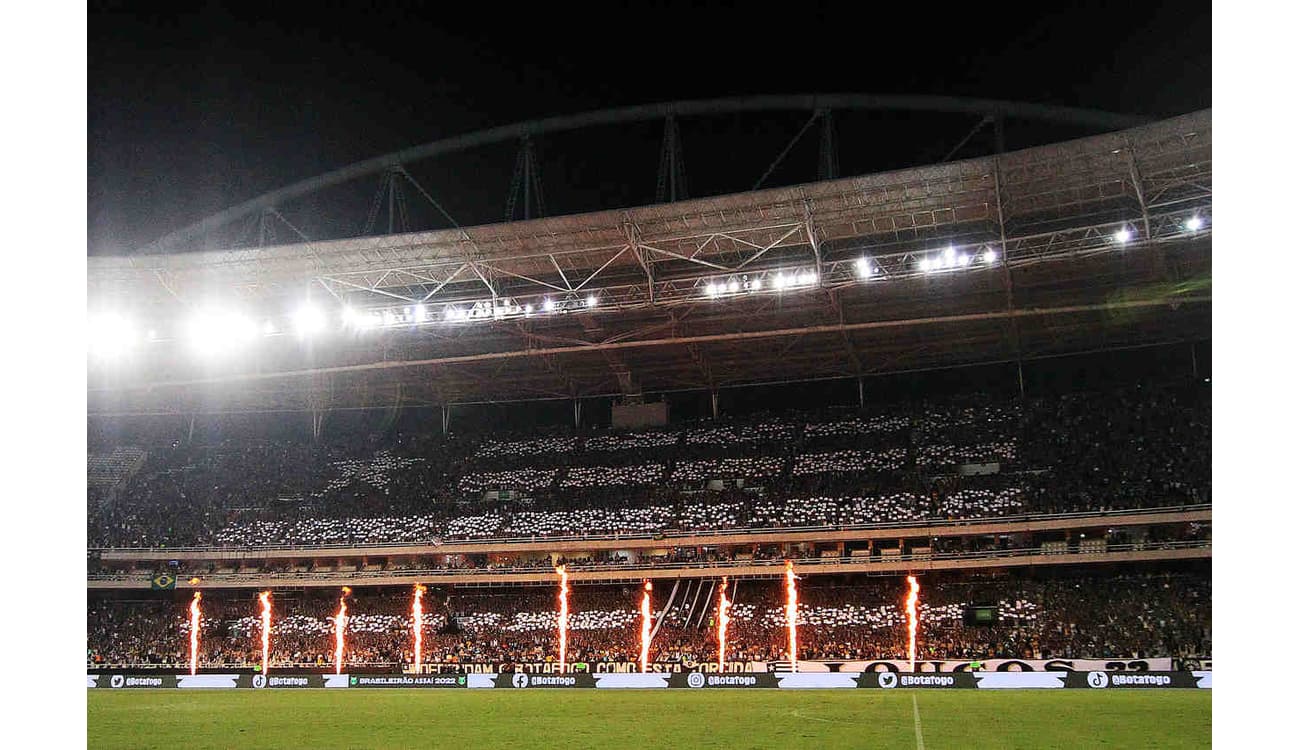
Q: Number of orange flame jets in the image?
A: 9